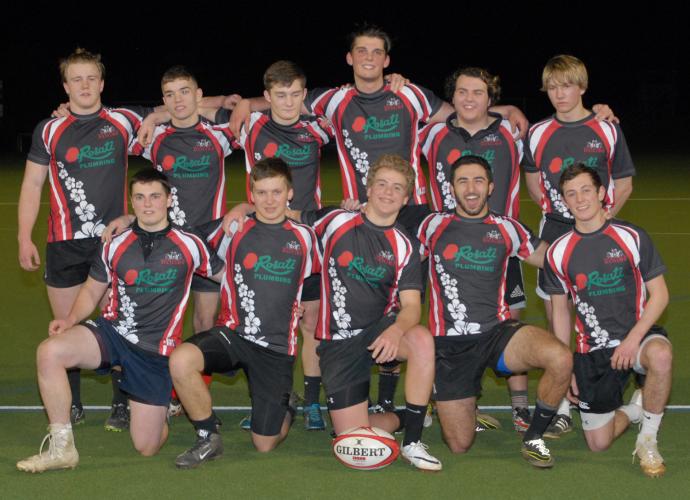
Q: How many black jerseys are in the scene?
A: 11